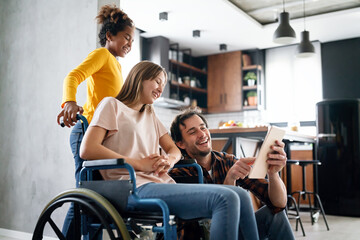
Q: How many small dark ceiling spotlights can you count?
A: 3